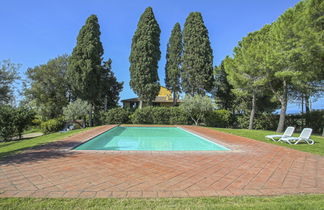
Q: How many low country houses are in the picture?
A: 1